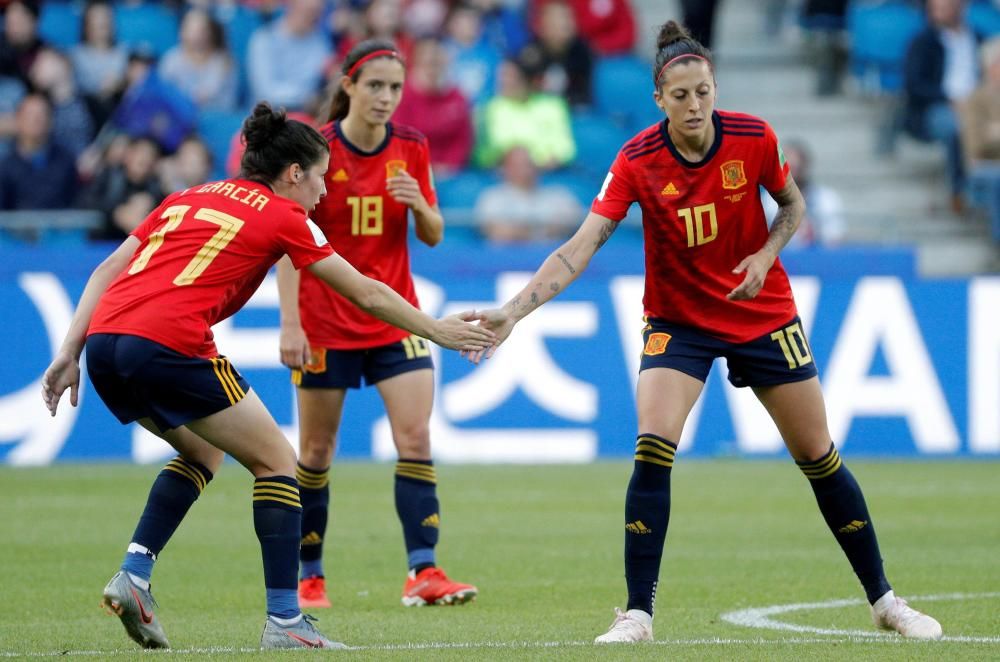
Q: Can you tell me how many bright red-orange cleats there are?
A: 2